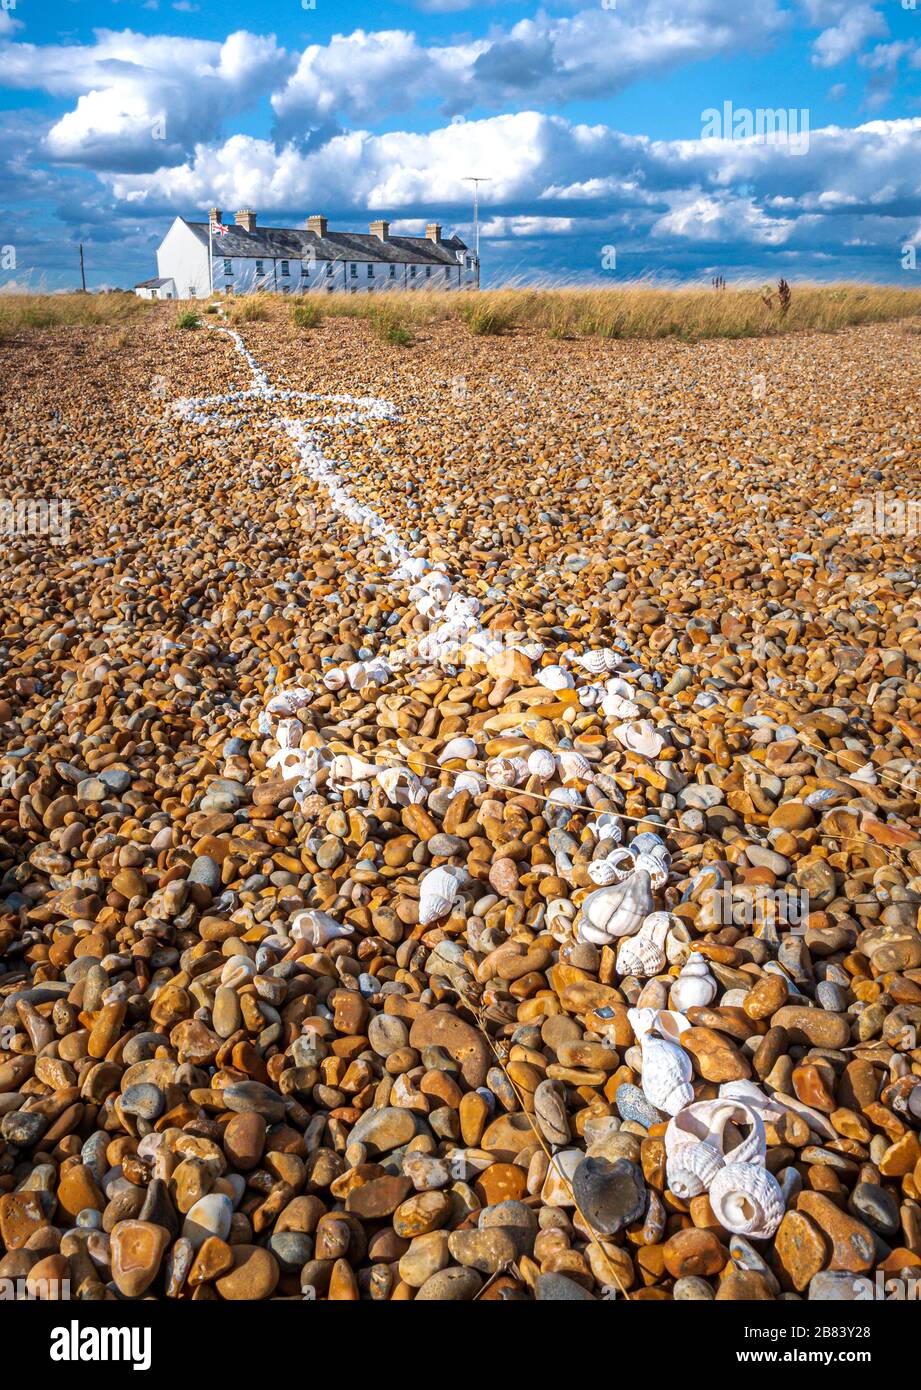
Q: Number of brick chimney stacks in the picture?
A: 5